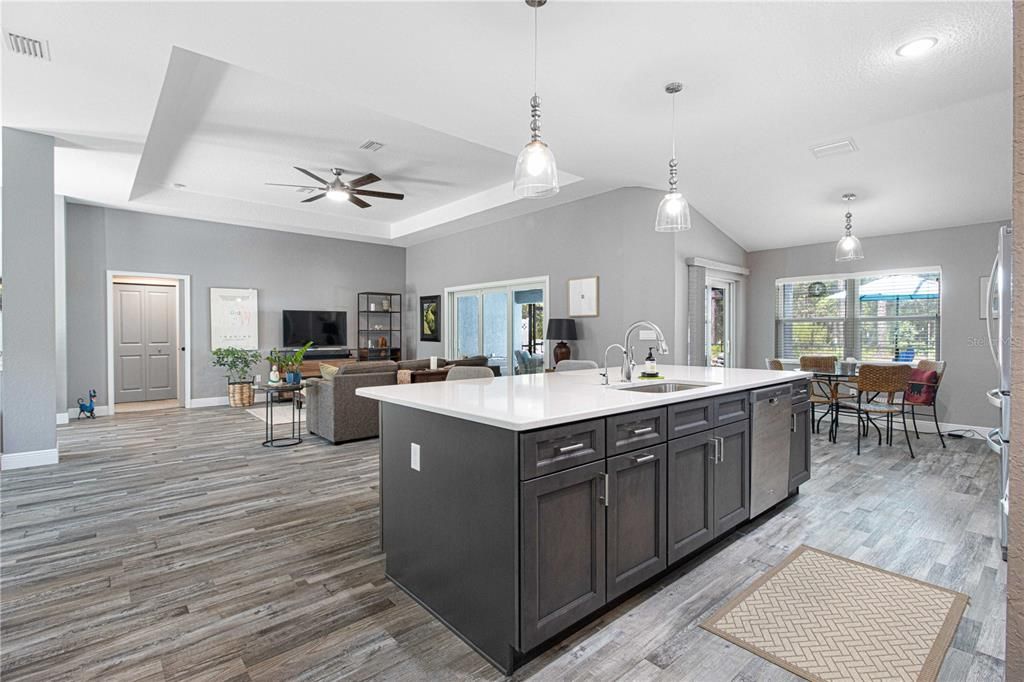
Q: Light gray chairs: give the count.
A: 2